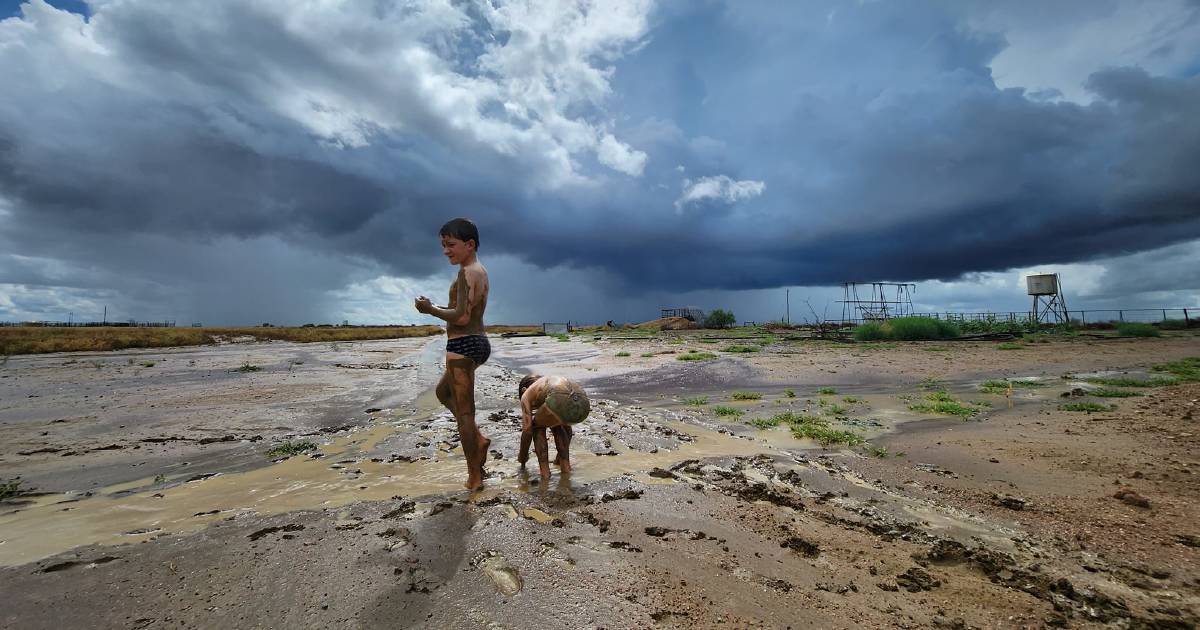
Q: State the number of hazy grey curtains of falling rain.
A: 2